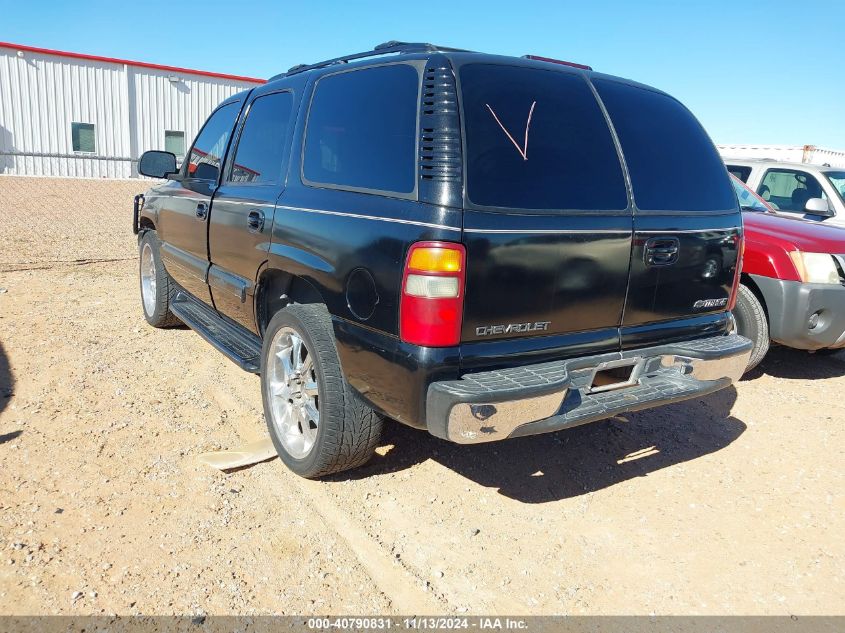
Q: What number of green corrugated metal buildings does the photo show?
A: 0